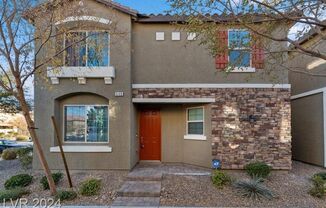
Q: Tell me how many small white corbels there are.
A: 3